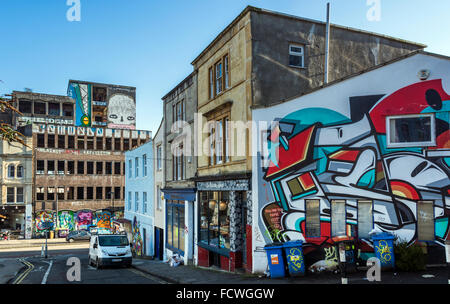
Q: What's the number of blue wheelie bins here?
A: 3